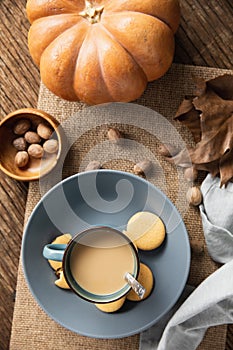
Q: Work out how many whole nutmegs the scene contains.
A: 13